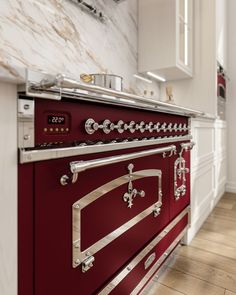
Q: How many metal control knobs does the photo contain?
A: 12